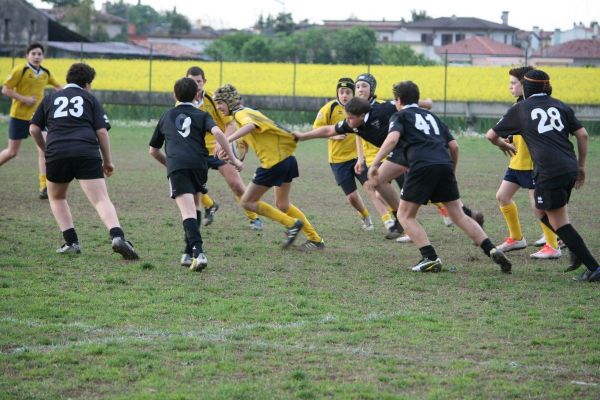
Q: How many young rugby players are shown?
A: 11